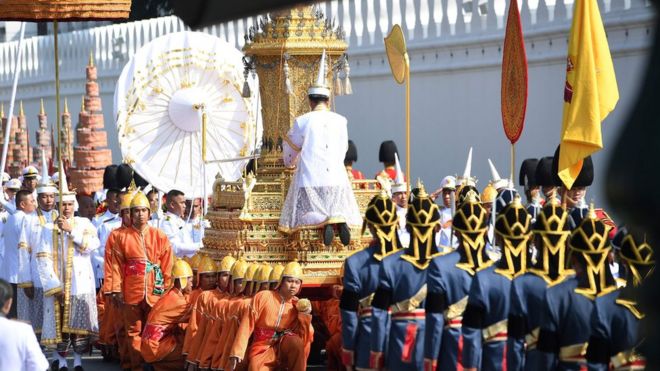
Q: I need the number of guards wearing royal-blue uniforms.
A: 7